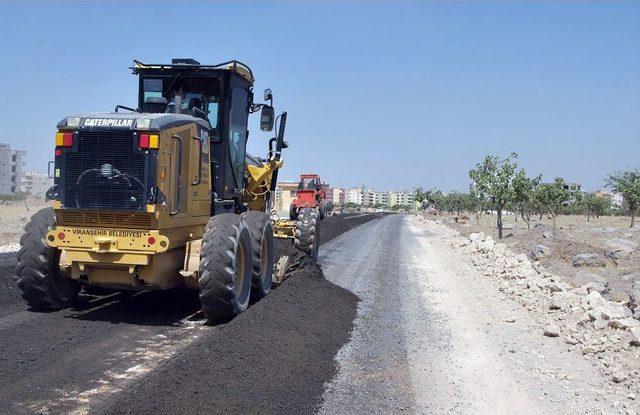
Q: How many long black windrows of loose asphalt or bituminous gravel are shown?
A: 1